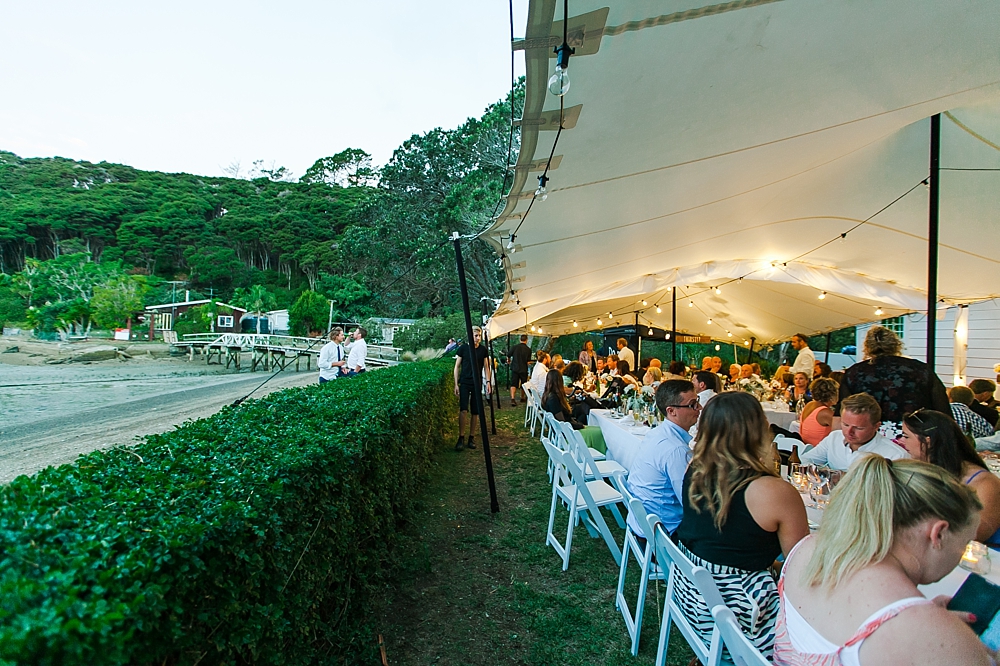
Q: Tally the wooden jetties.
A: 1